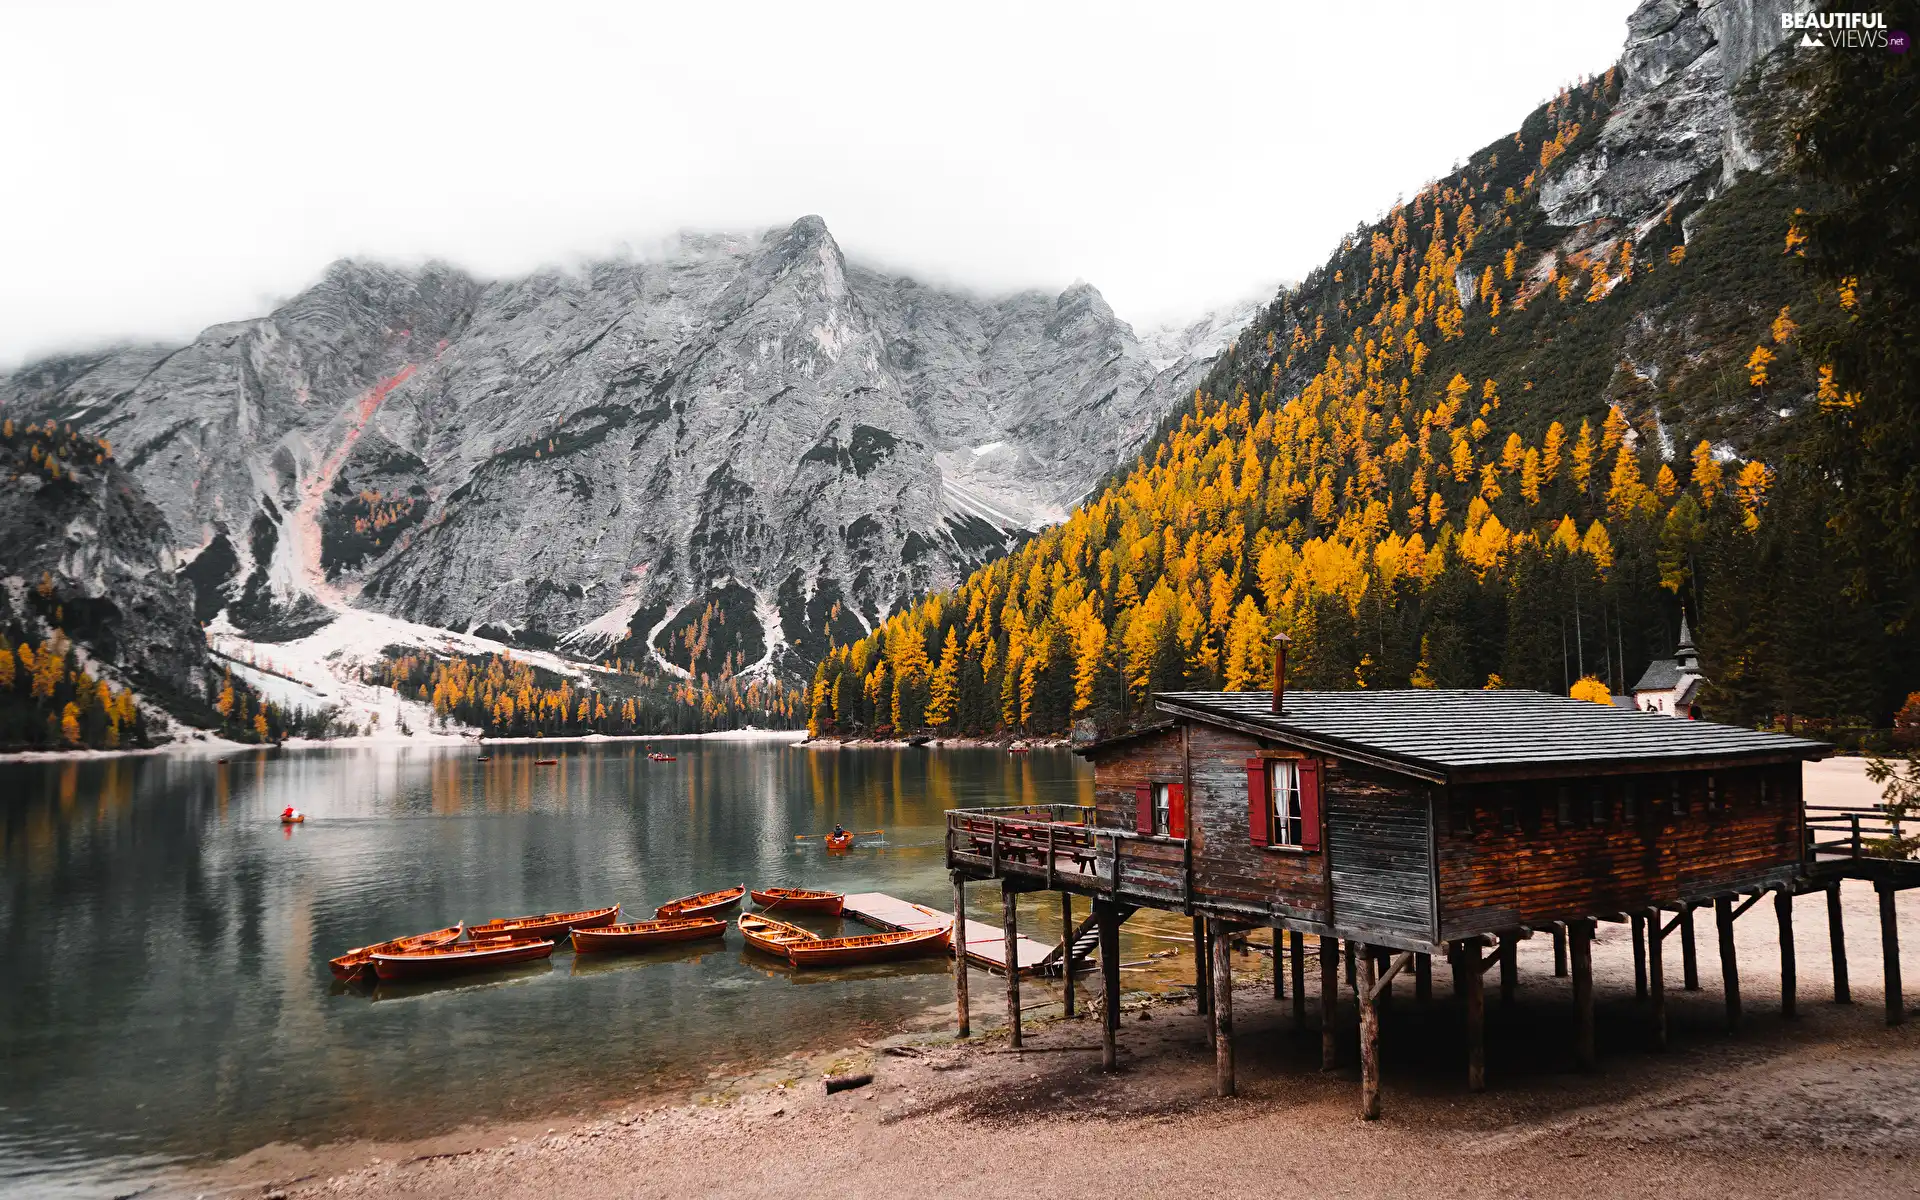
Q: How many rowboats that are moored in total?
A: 8